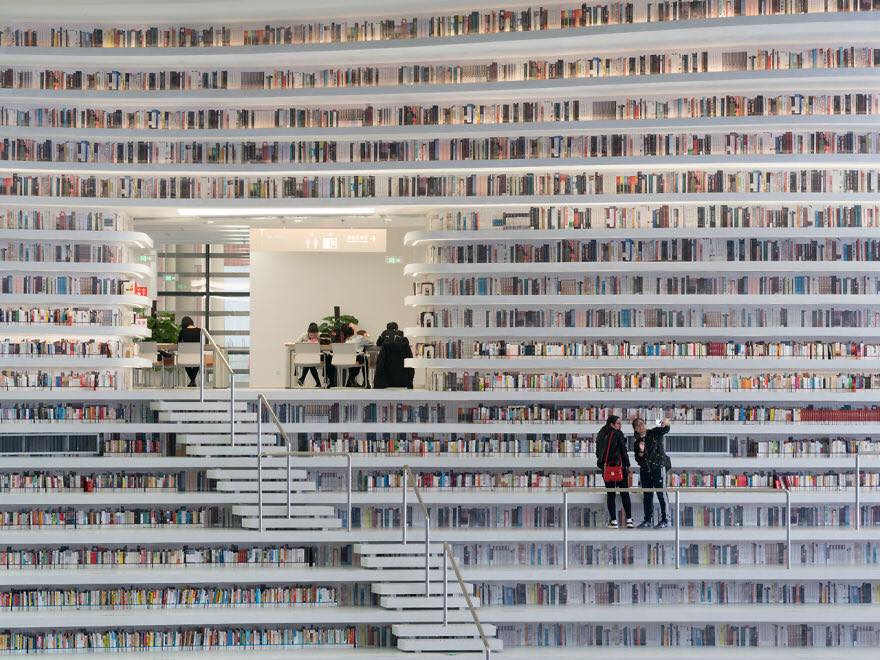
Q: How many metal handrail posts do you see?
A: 13